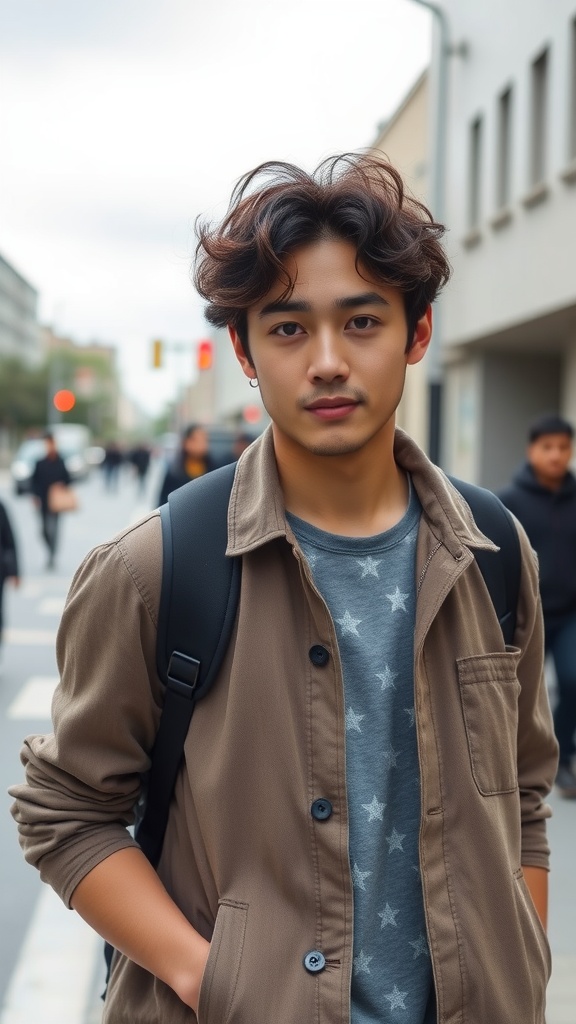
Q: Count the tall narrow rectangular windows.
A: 4